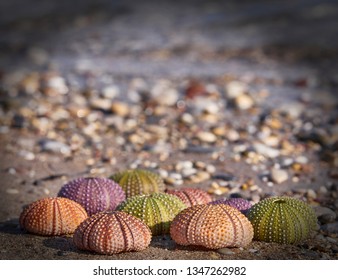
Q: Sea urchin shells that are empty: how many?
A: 9